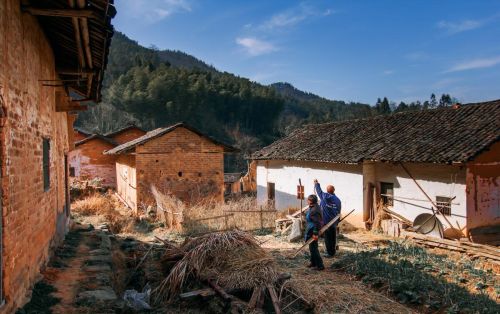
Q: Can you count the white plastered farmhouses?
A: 1